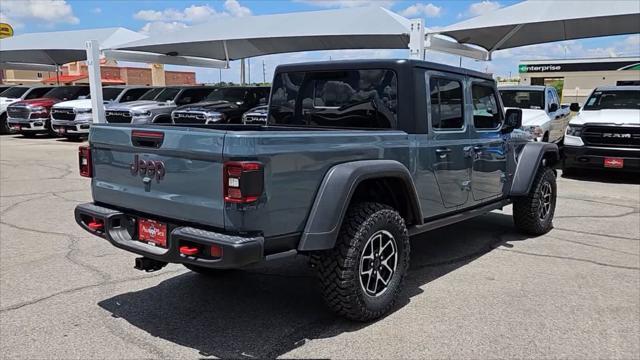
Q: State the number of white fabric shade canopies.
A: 3